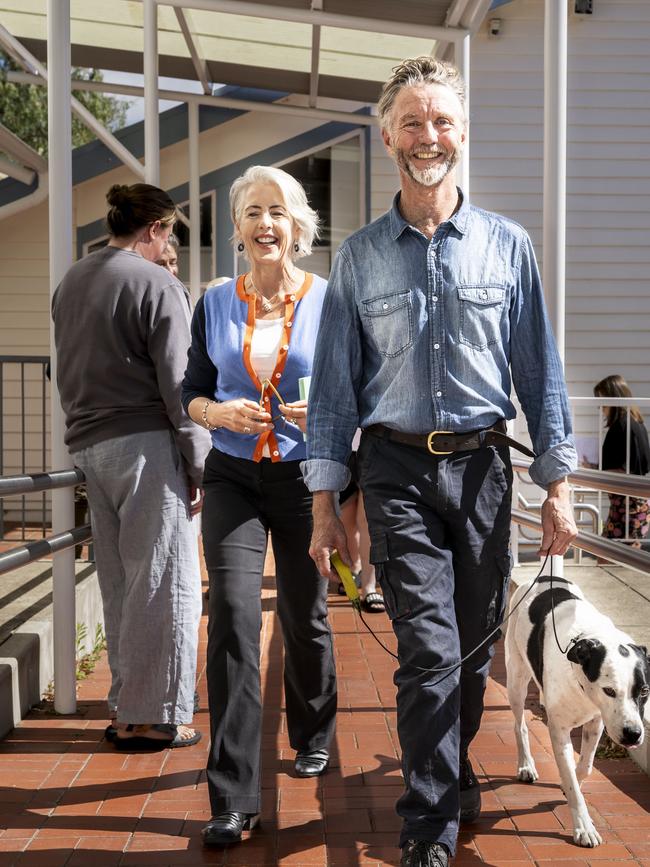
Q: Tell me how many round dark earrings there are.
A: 2